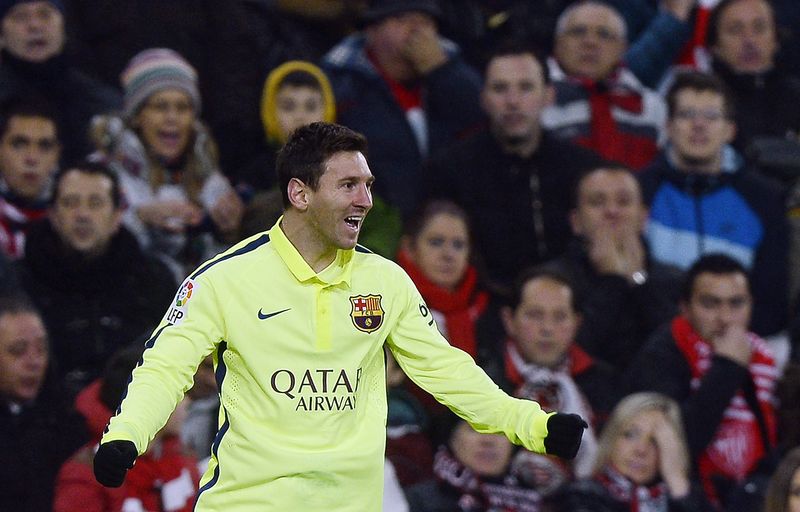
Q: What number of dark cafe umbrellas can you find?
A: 0